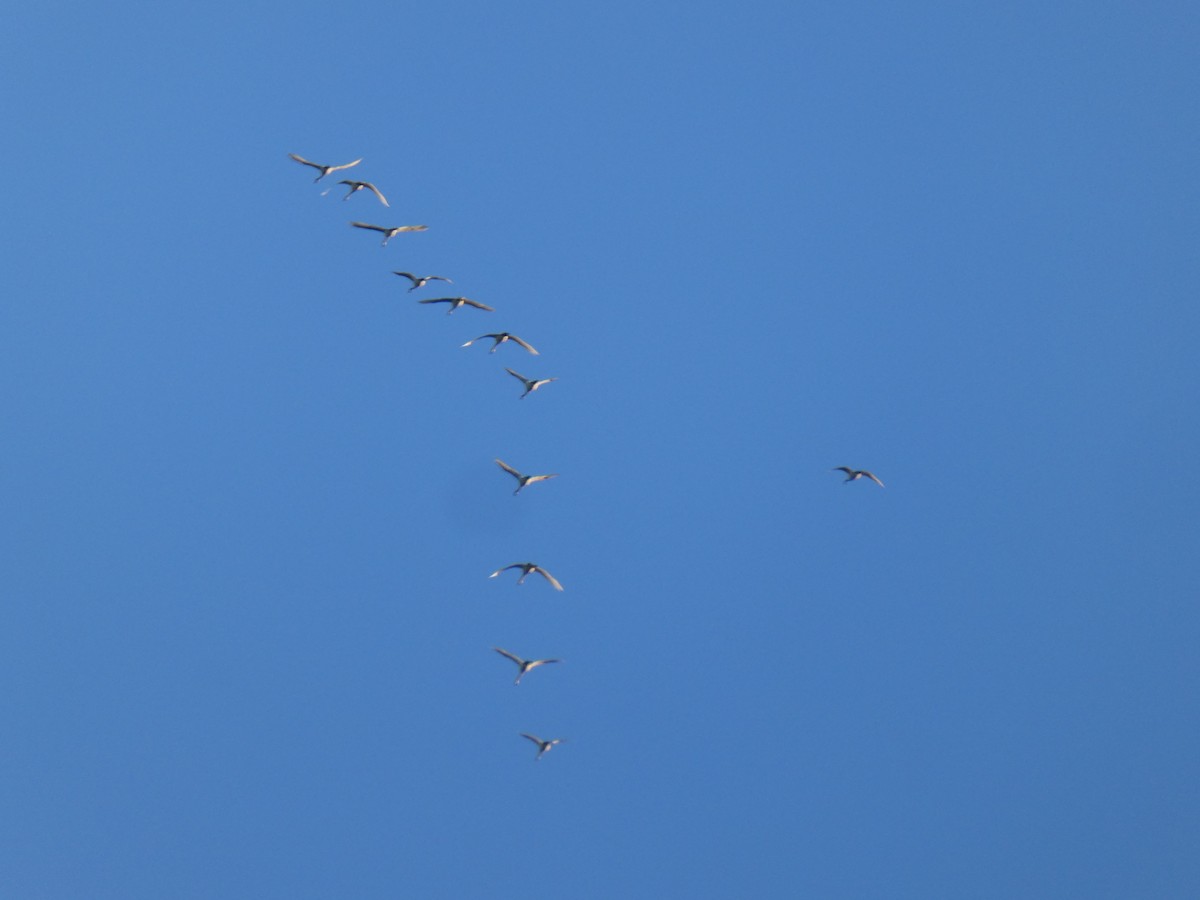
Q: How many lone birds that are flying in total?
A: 1